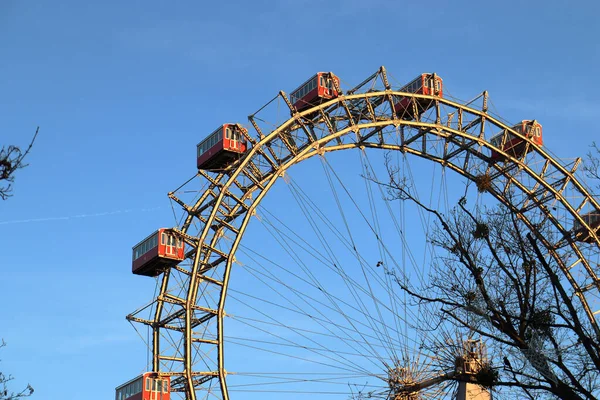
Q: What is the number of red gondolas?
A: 7